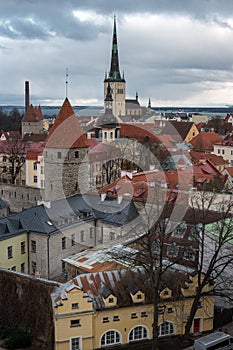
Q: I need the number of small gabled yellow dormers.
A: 3